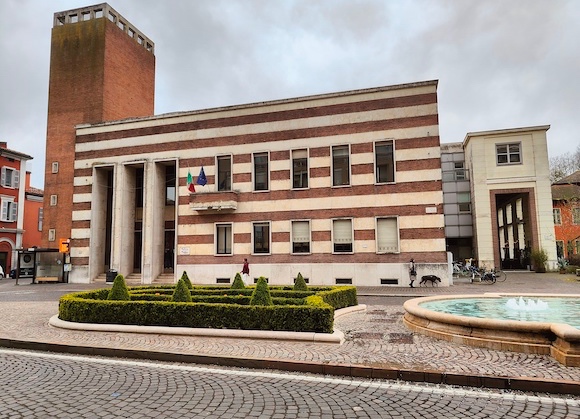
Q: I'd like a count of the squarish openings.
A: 9